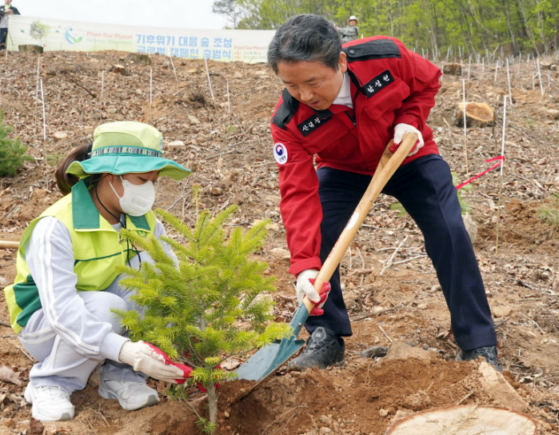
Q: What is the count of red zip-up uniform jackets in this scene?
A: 1